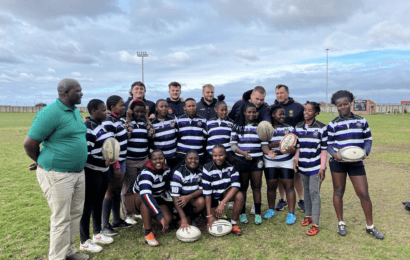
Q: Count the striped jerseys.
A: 13